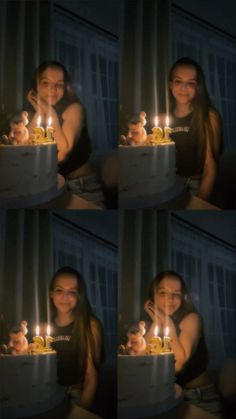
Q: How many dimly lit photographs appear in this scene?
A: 4